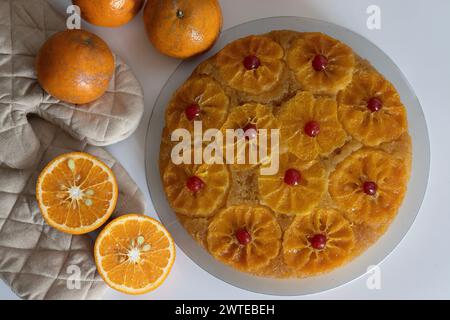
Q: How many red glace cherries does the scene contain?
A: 11